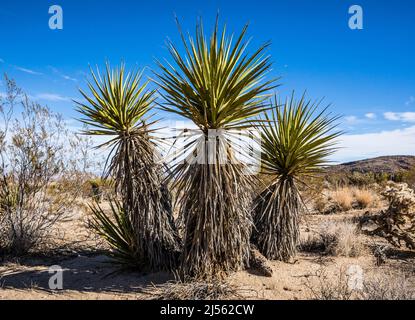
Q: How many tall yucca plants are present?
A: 3